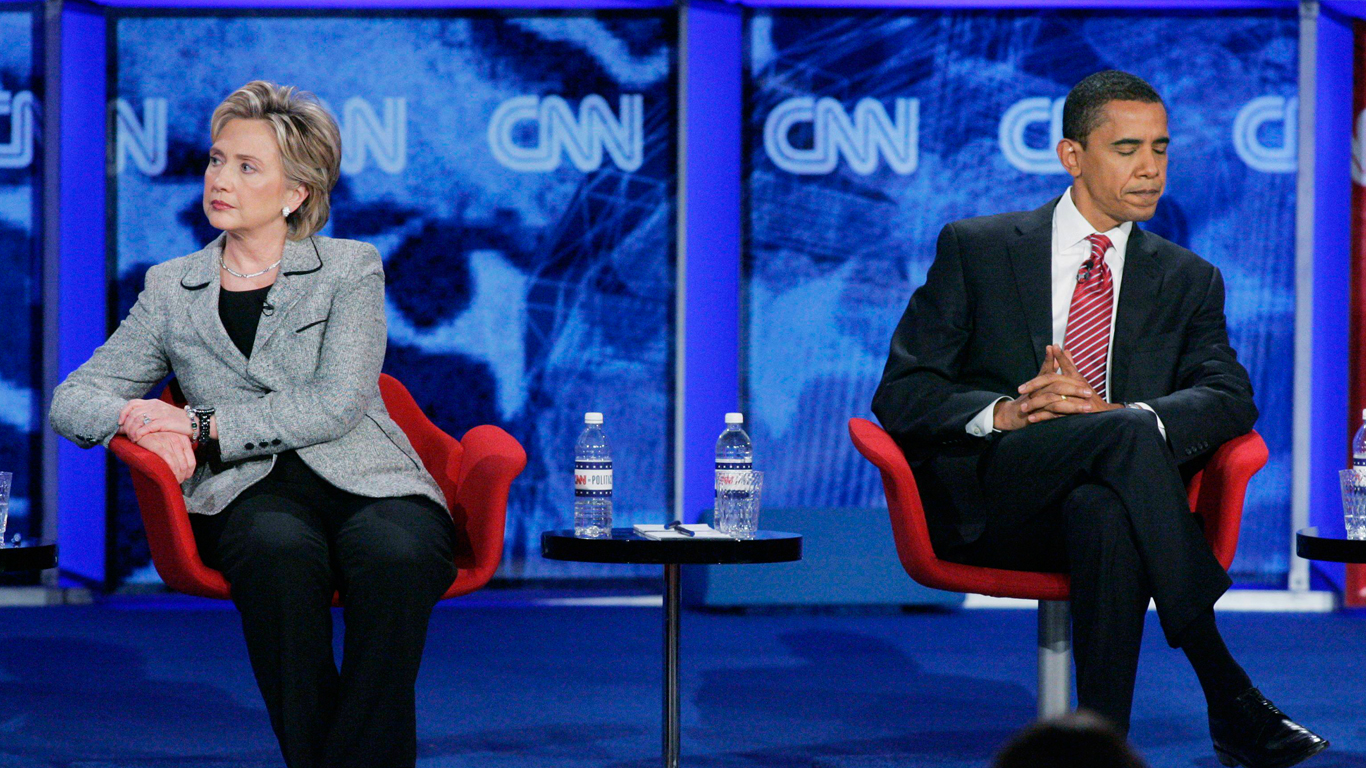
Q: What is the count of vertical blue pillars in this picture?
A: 3